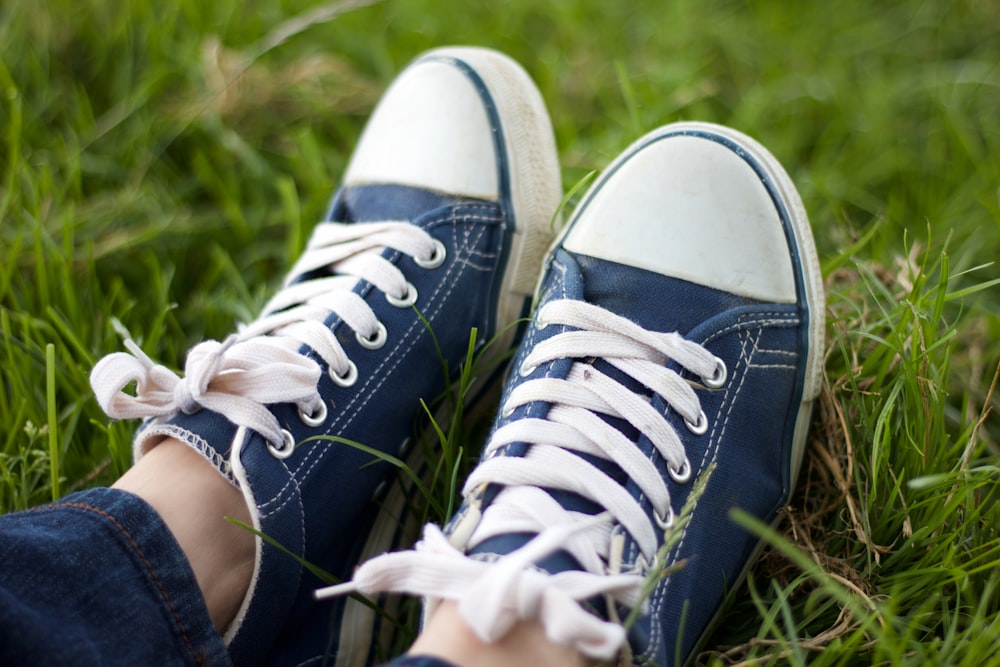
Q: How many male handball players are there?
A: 0